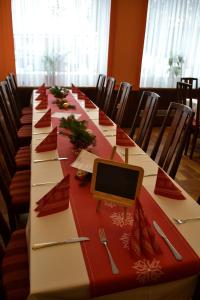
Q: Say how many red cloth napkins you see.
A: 13